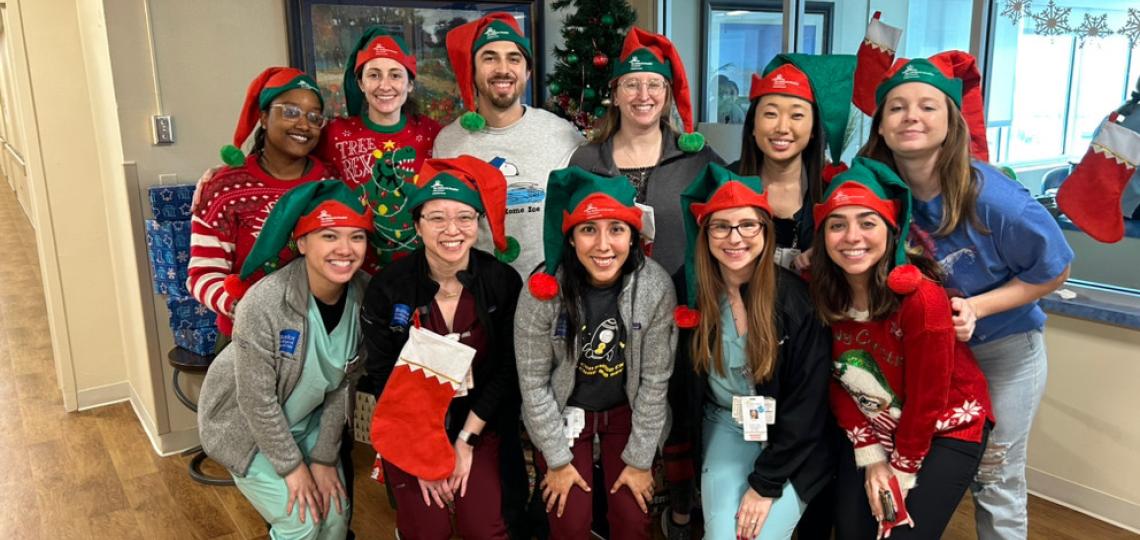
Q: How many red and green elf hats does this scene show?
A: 11